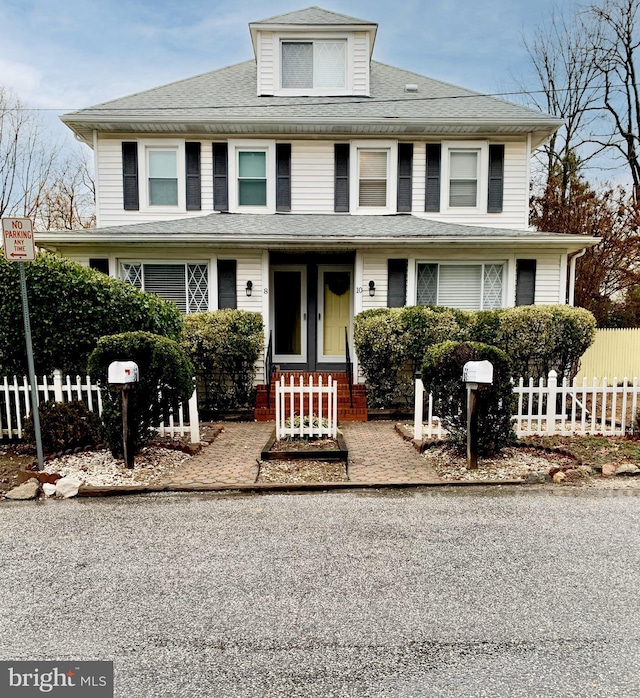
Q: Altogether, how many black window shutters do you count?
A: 12